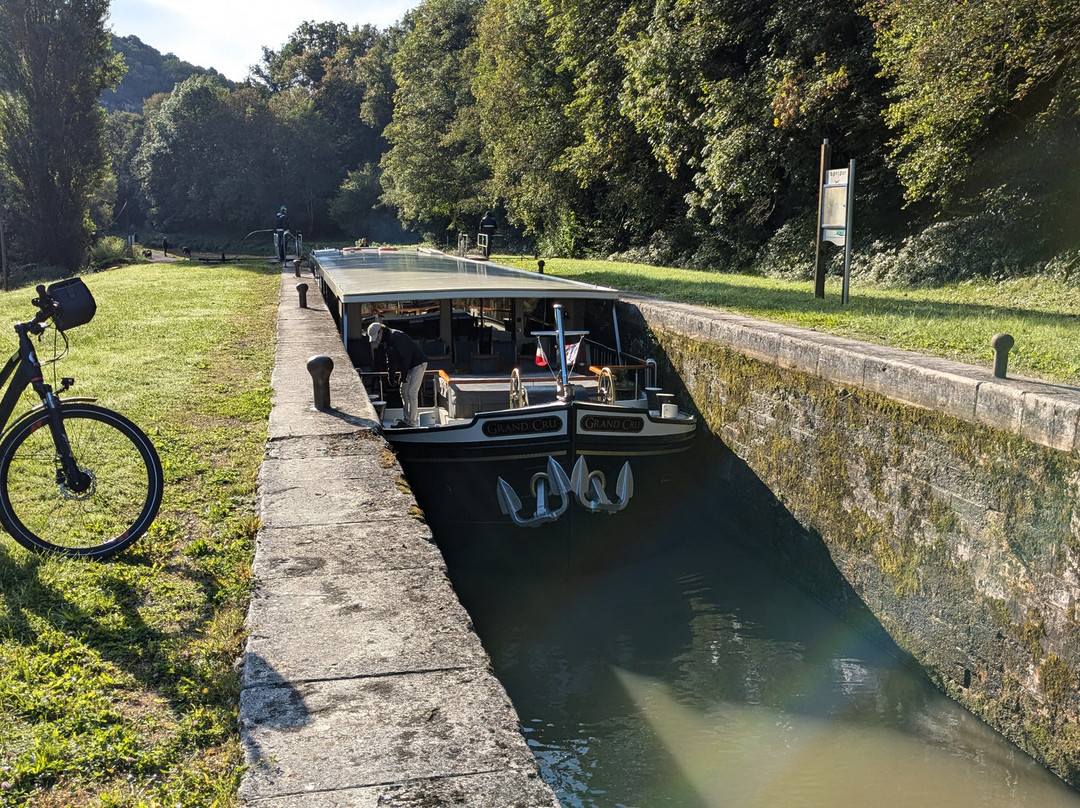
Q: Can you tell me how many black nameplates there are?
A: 2